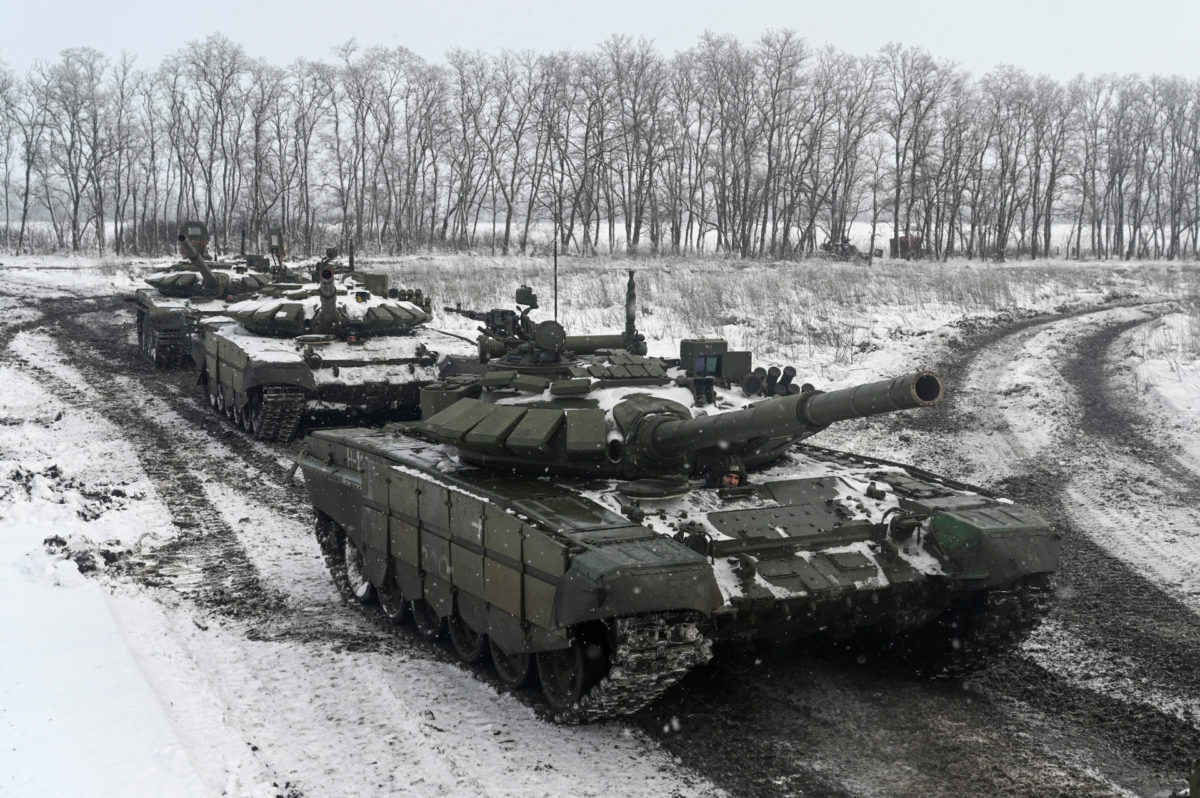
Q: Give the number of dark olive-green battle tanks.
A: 3